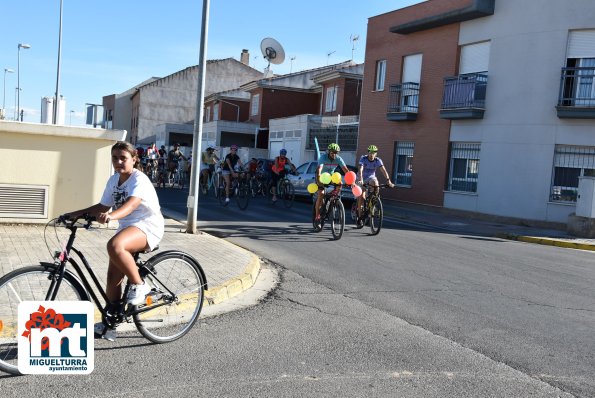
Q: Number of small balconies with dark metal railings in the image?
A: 3